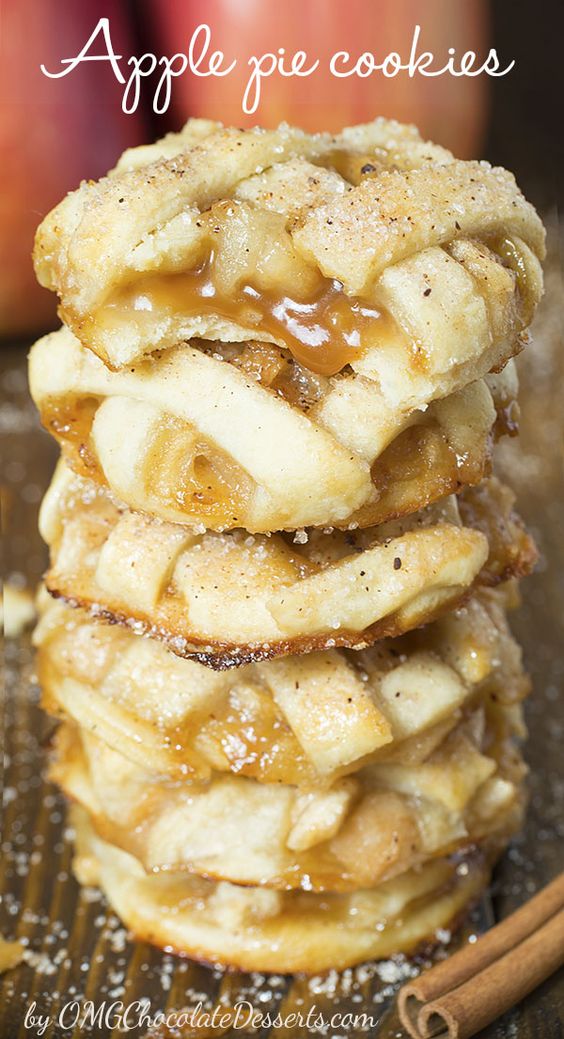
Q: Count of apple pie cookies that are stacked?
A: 6